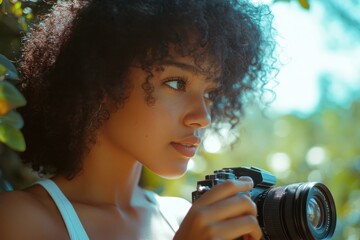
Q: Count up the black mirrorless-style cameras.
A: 1